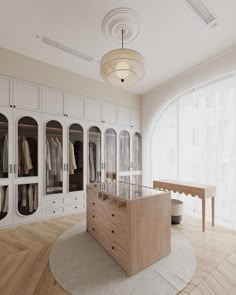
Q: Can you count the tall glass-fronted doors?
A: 8